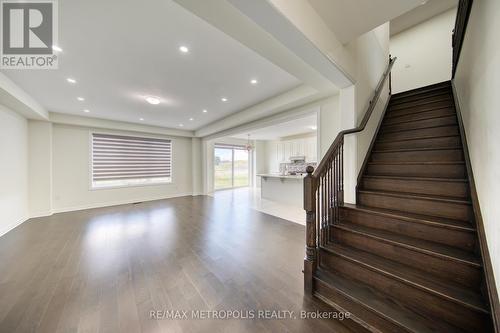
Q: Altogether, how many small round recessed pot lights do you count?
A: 11